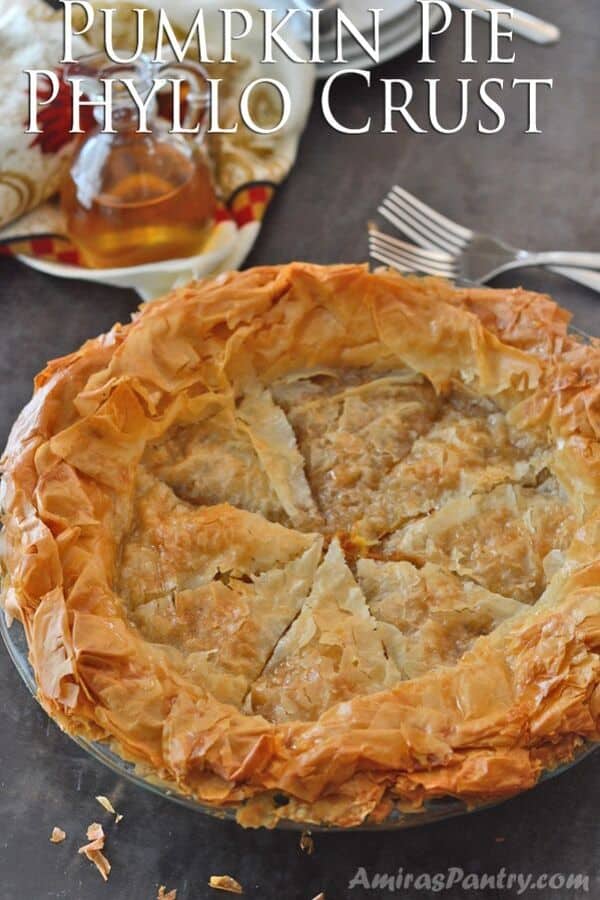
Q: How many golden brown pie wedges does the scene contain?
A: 8